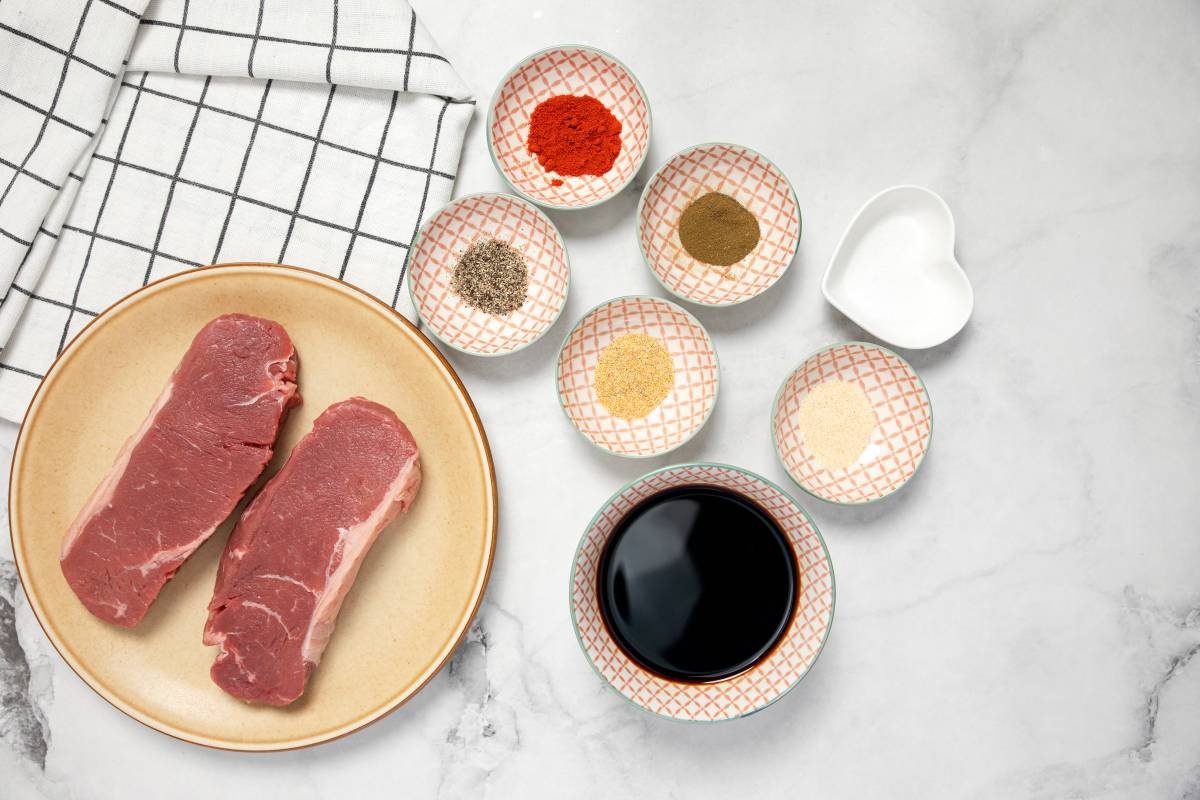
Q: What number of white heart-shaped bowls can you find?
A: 1